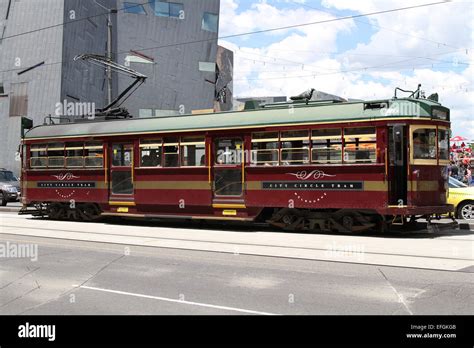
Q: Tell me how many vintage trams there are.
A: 1